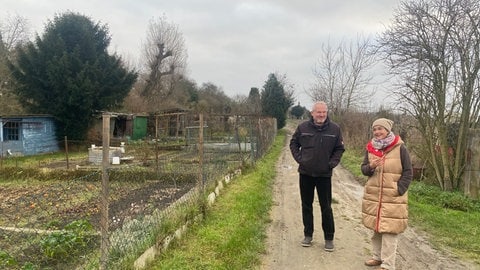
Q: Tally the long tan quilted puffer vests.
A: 1